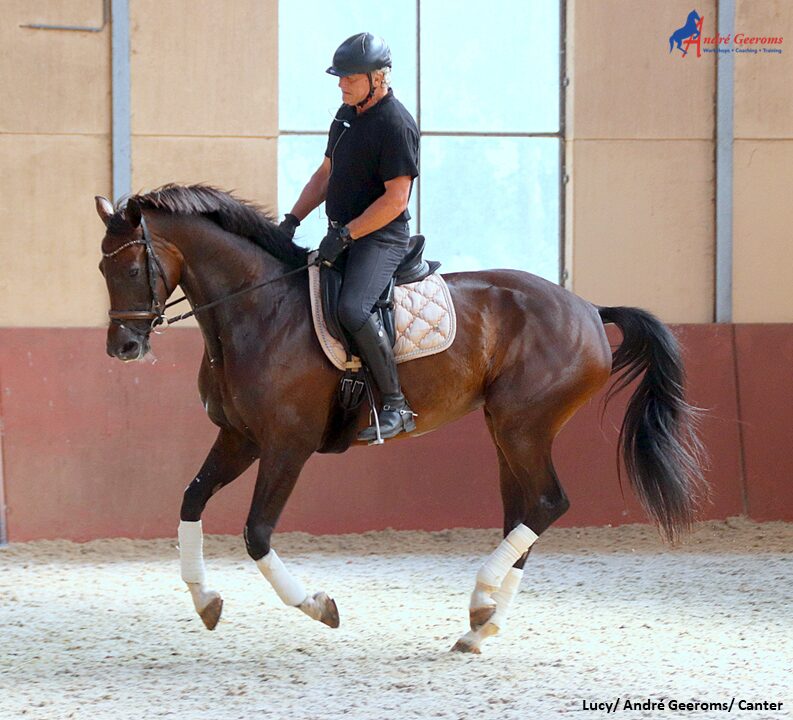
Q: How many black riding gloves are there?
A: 2